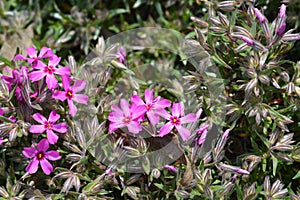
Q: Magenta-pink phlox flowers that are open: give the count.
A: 8